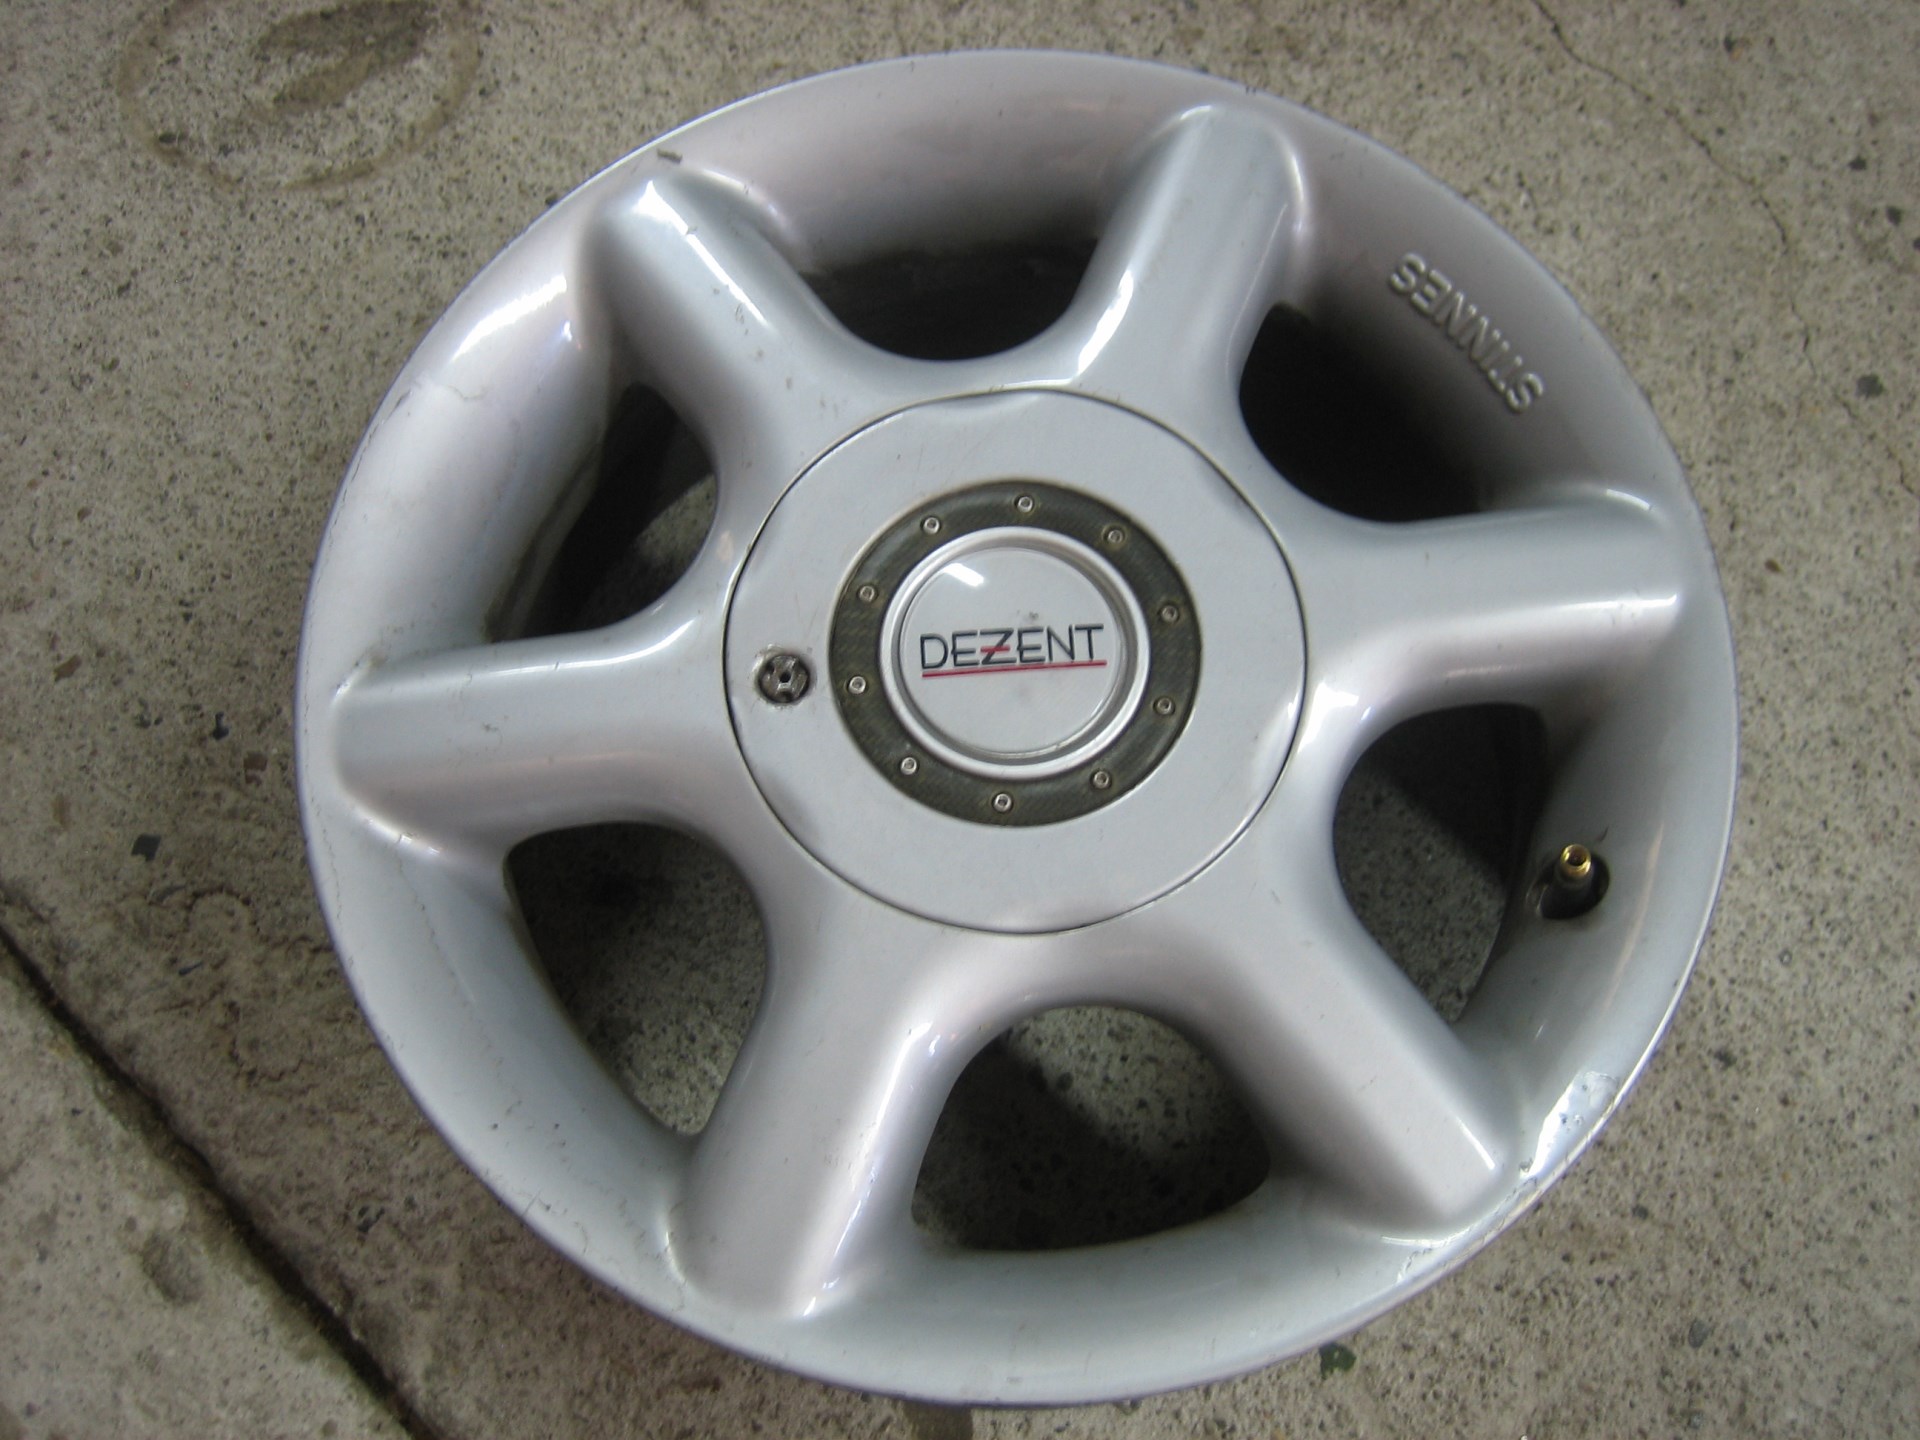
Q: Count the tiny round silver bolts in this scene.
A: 10